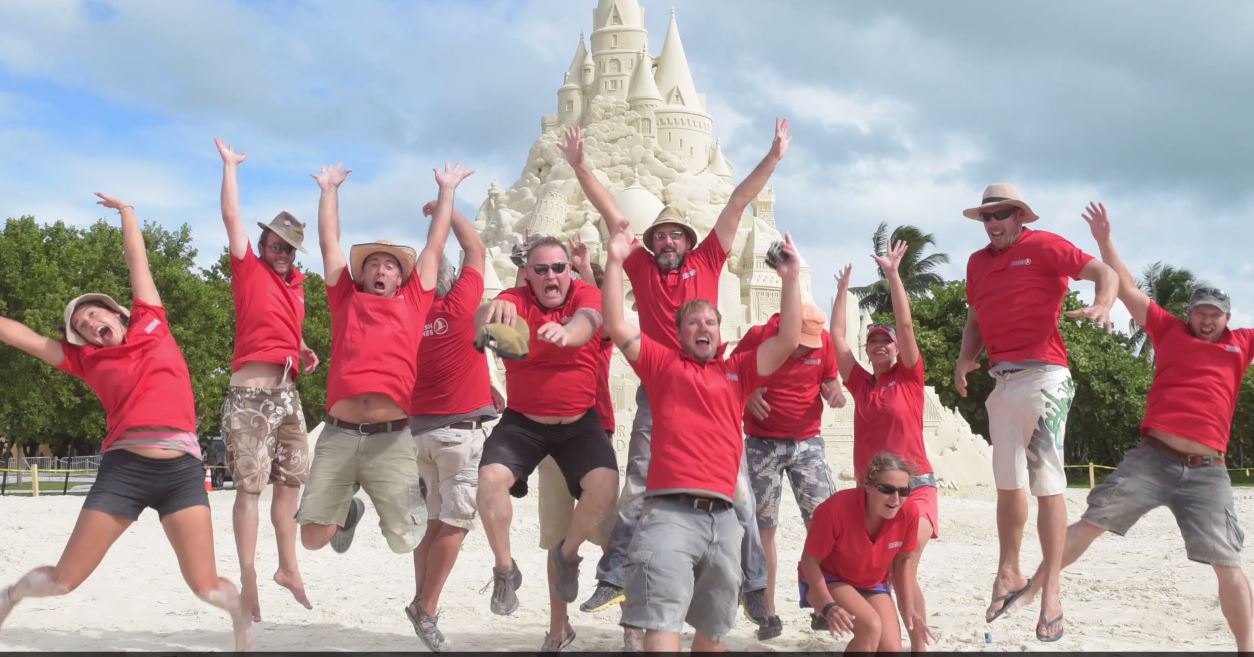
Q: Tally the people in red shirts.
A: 13